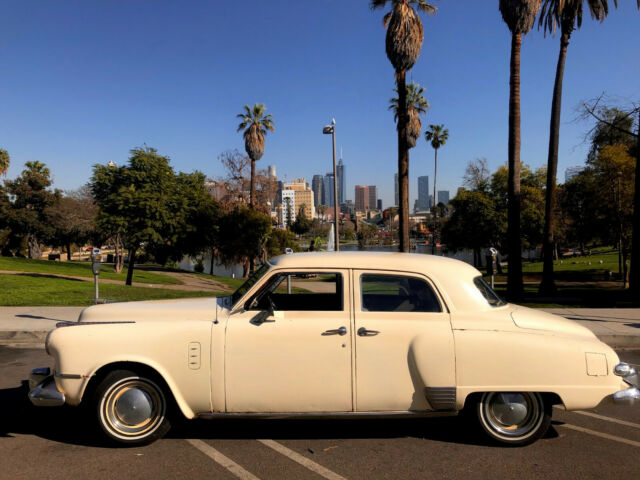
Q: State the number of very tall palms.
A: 3